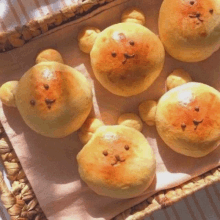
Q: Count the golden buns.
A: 5